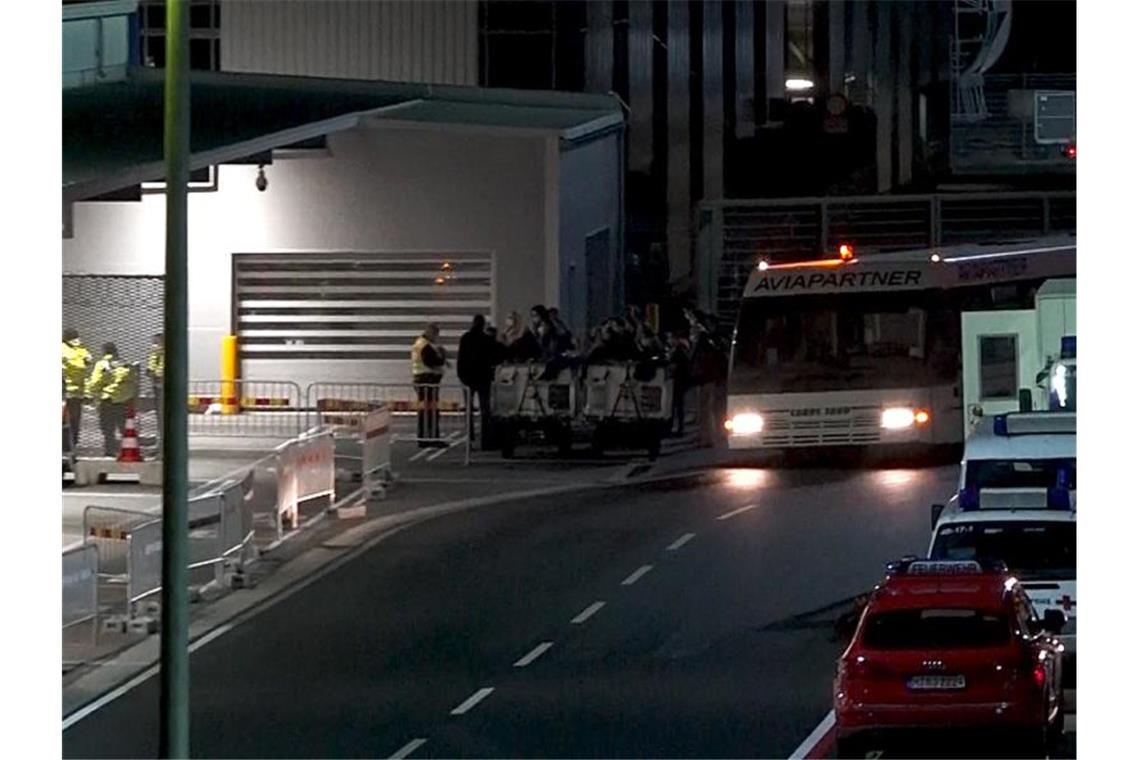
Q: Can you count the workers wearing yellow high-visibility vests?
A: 4